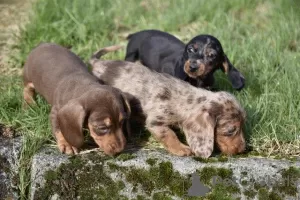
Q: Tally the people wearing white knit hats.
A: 0